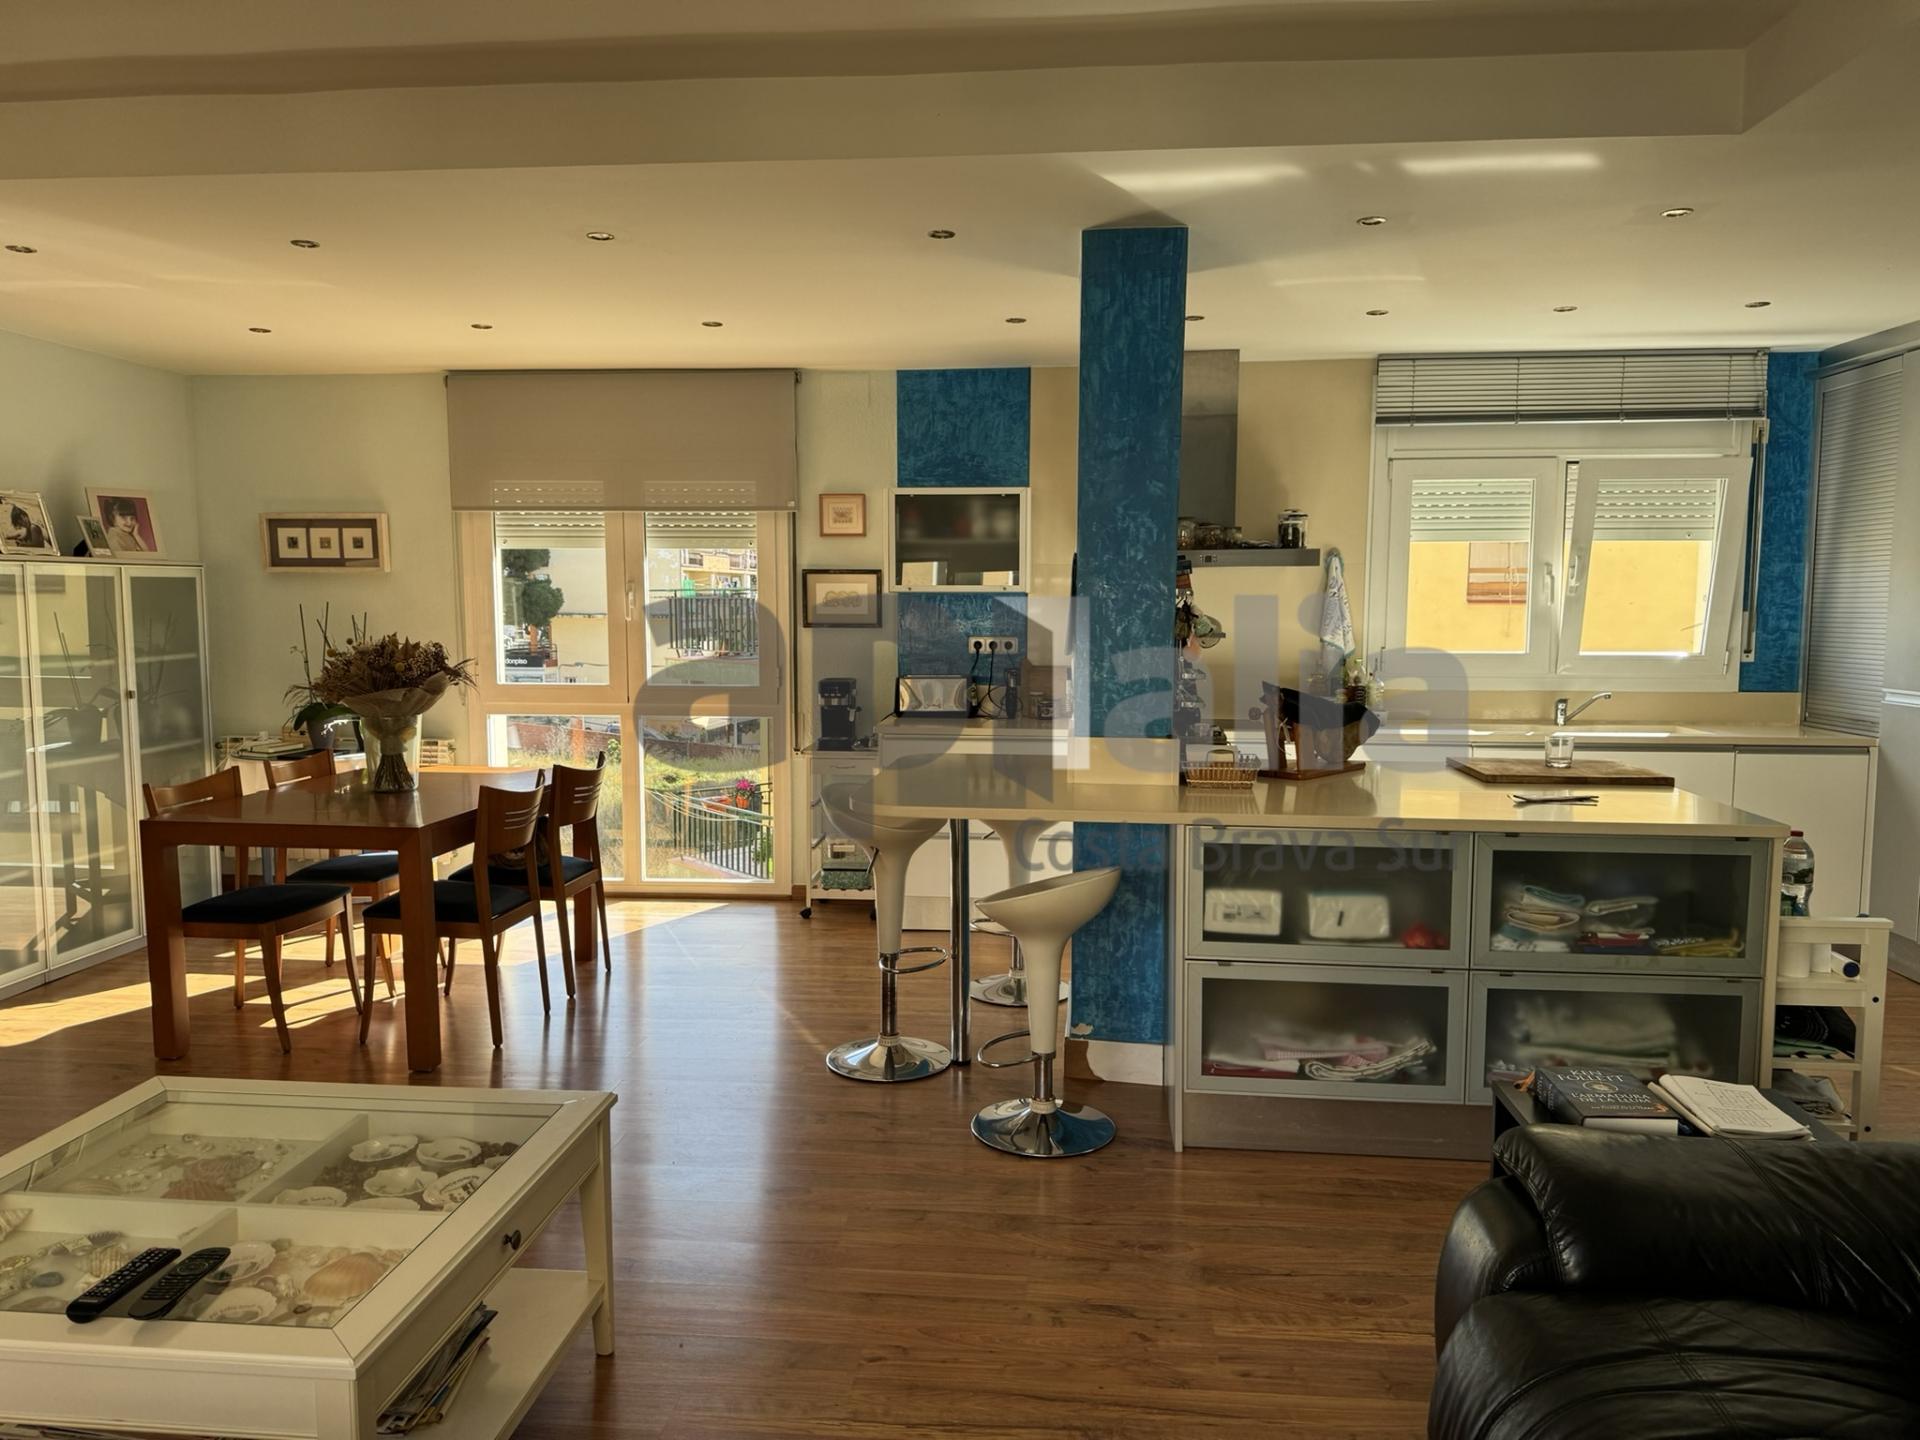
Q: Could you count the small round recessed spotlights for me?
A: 14